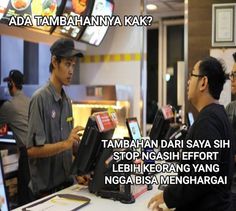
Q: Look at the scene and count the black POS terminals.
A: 2